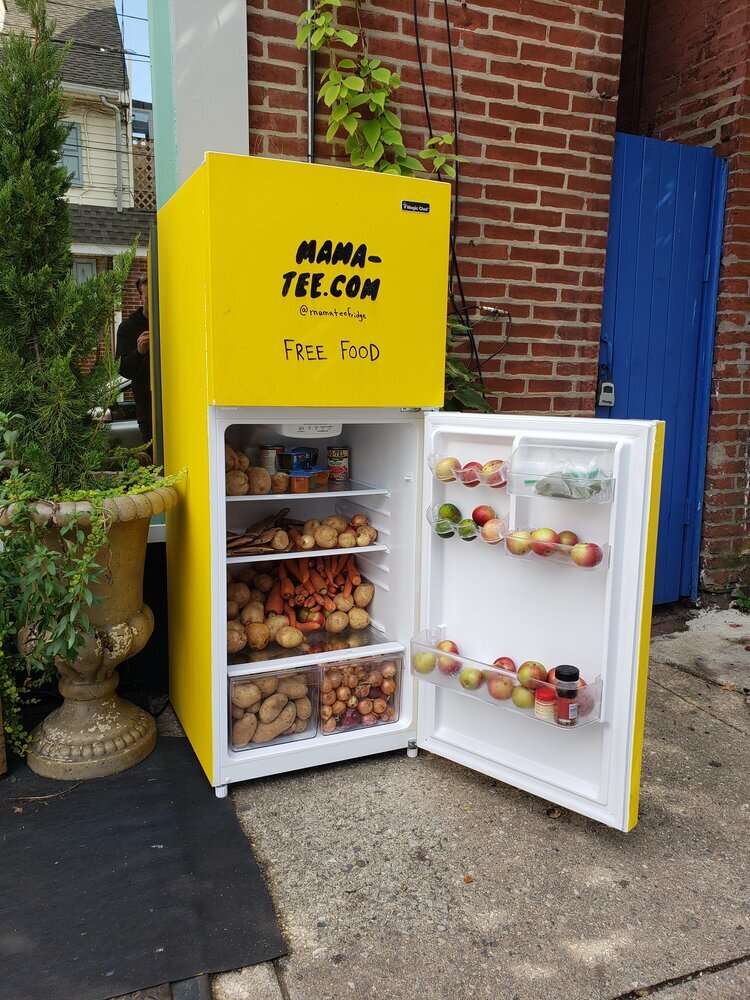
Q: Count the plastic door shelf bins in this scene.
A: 5